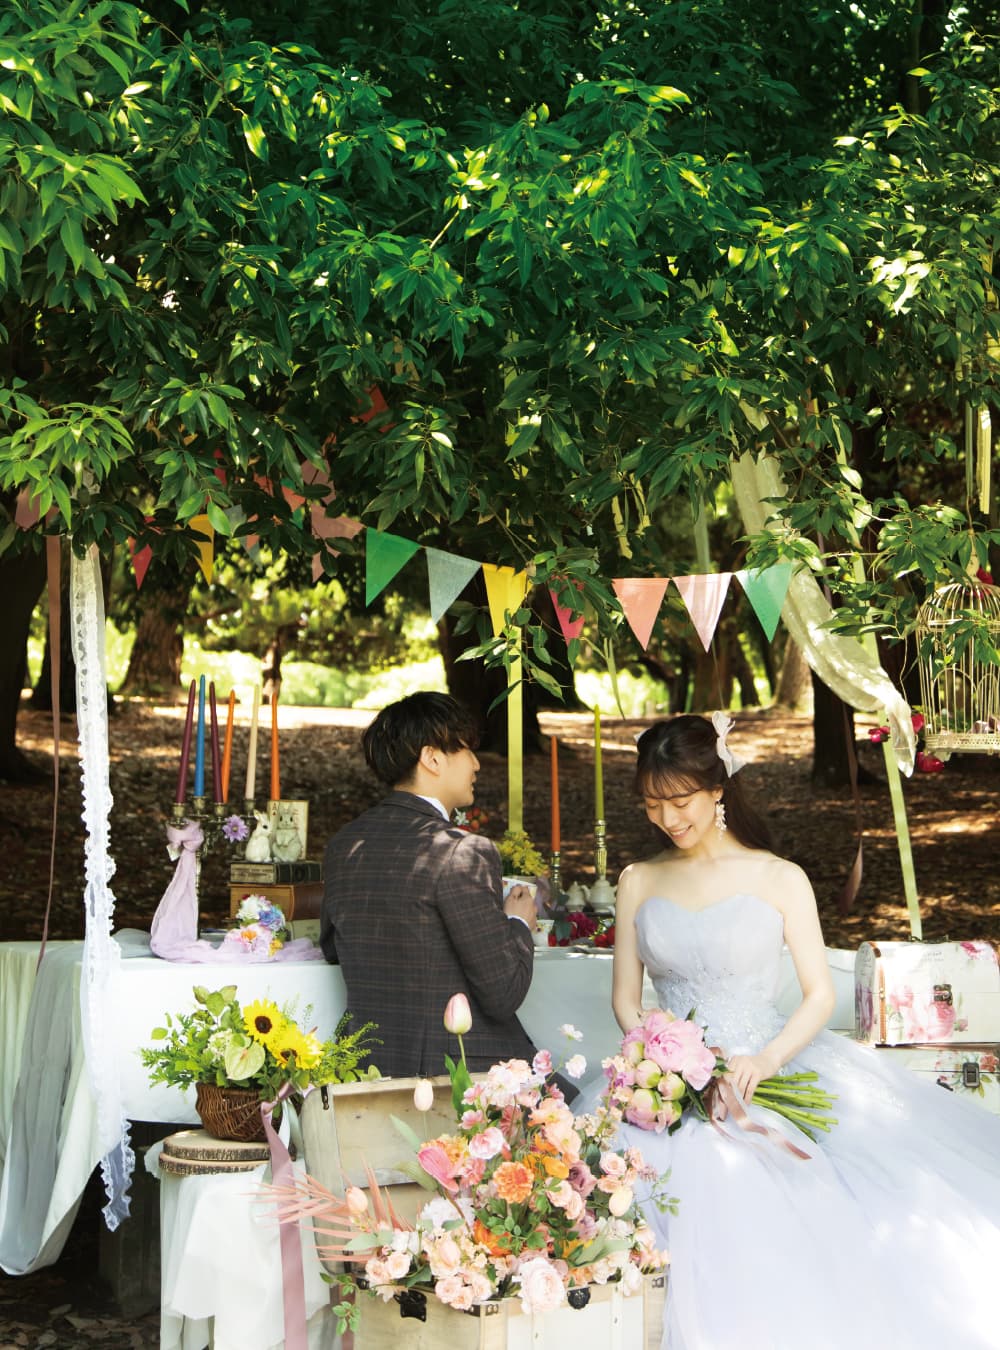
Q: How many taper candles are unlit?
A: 8